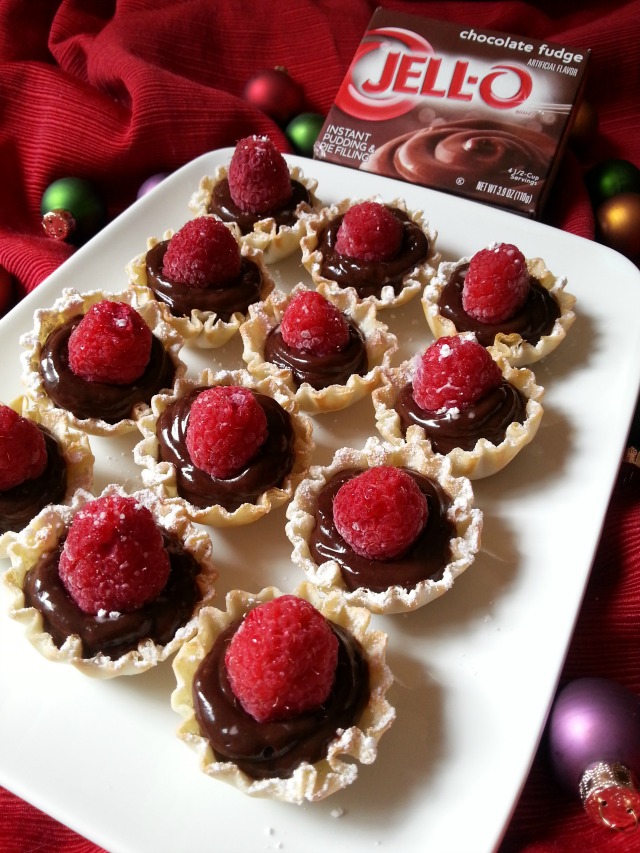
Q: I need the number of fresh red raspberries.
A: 12